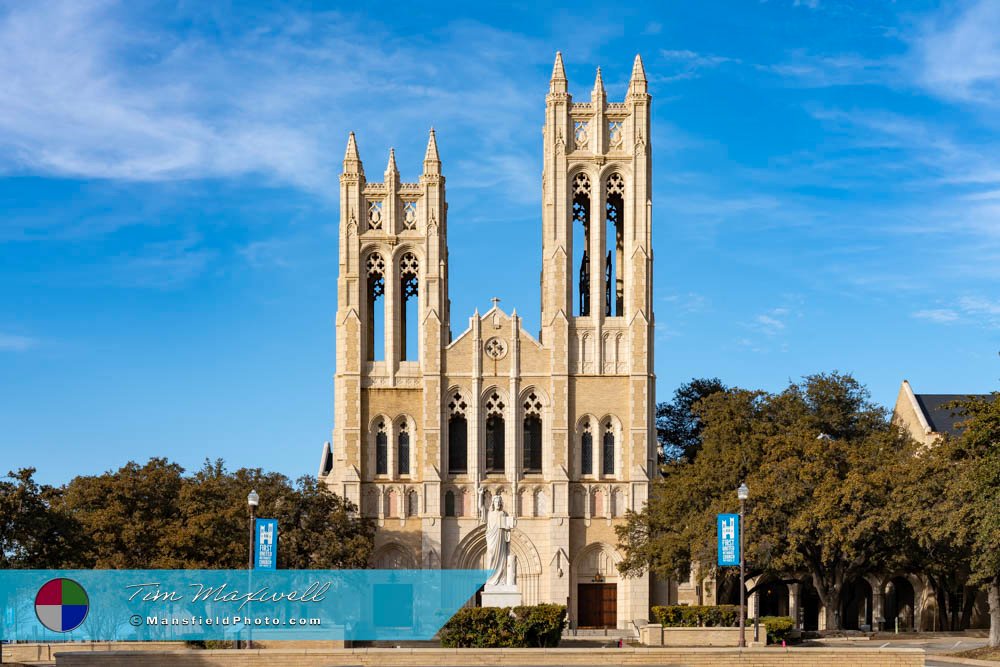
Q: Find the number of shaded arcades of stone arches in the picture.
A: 1